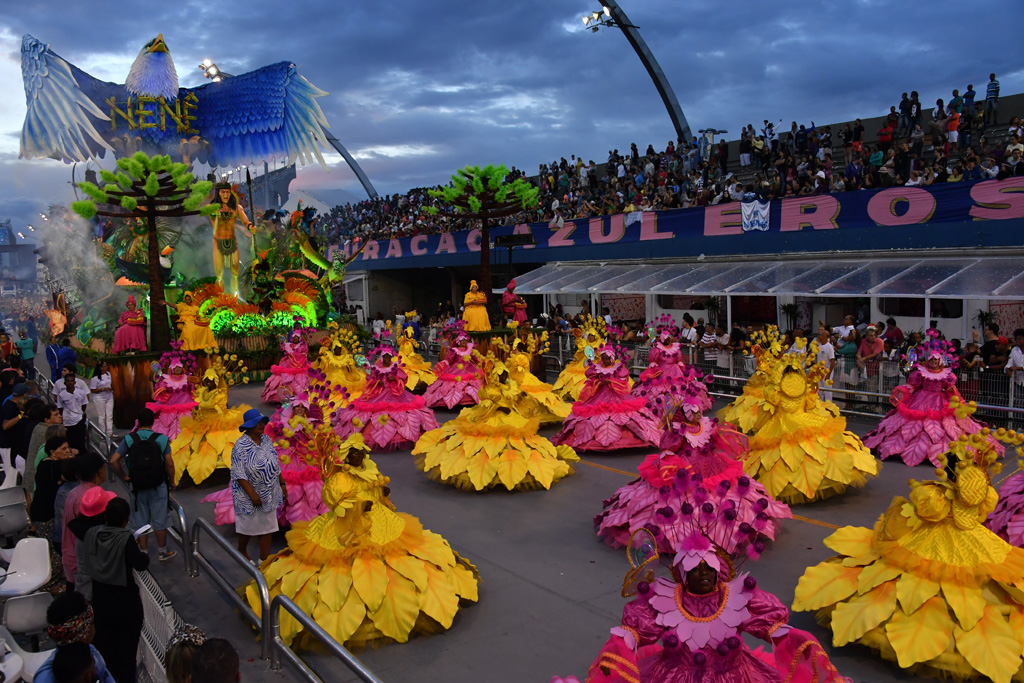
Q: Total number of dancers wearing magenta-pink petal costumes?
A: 11